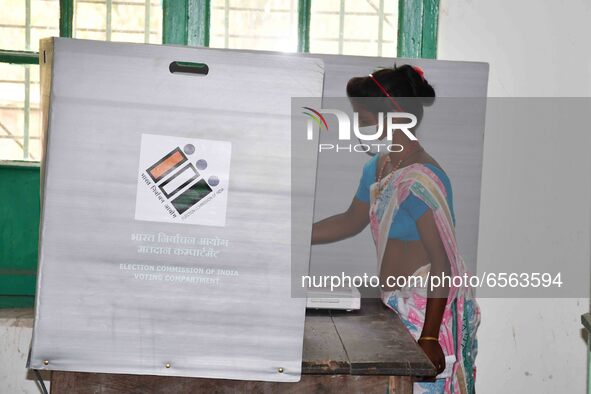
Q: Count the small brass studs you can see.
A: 3